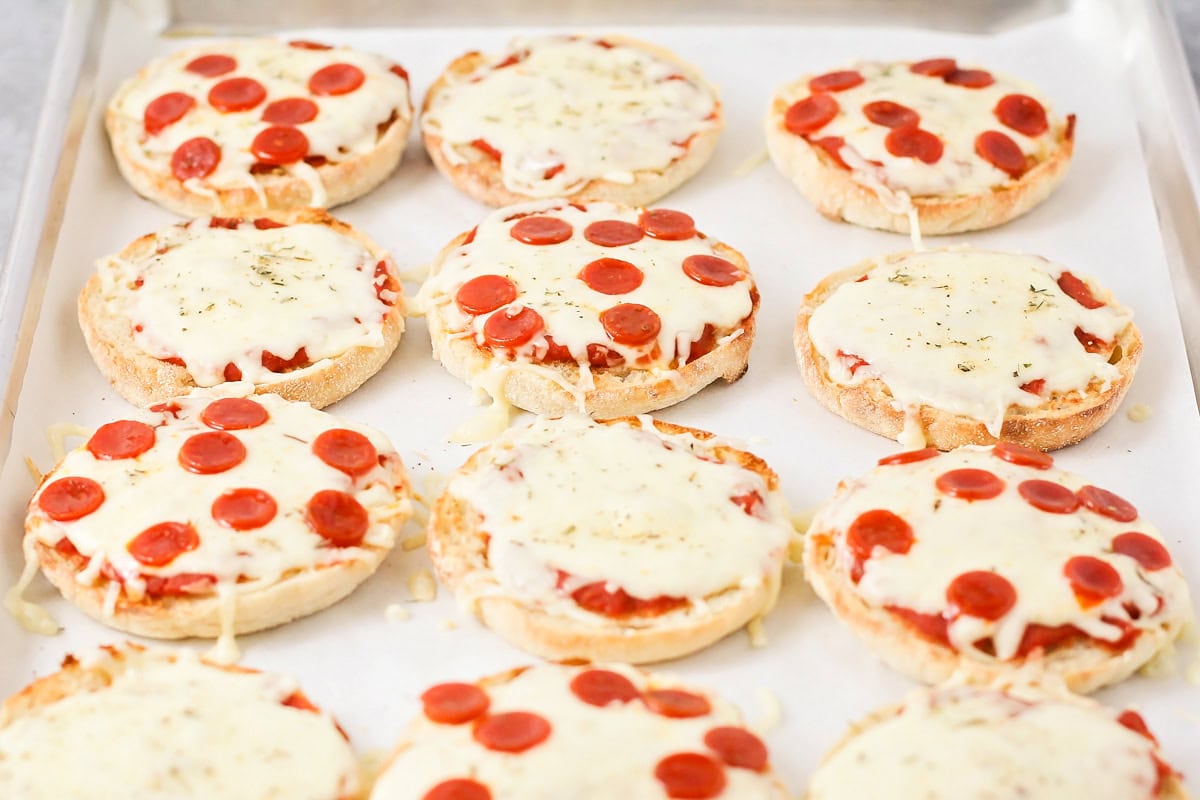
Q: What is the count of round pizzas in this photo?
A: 12